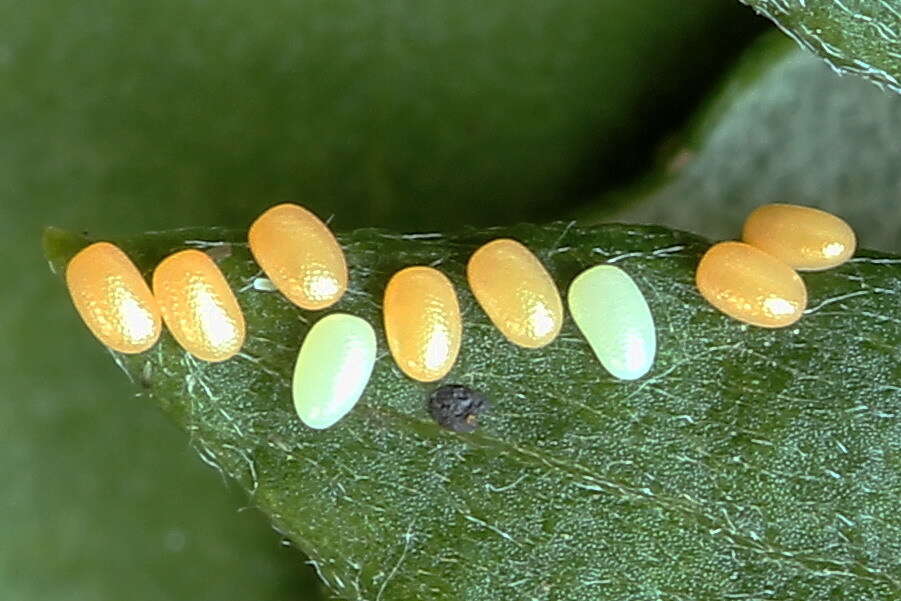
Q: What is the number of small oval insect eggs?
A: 9